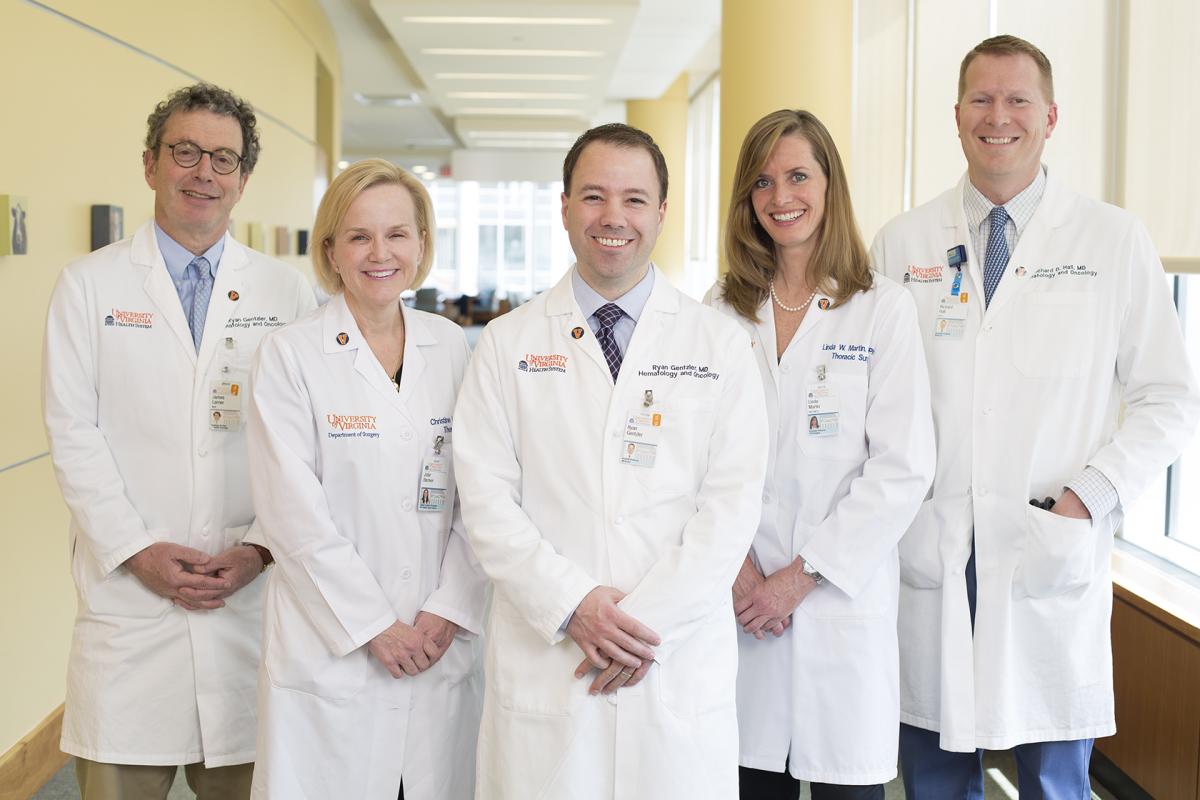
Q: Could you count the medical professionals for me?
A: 5